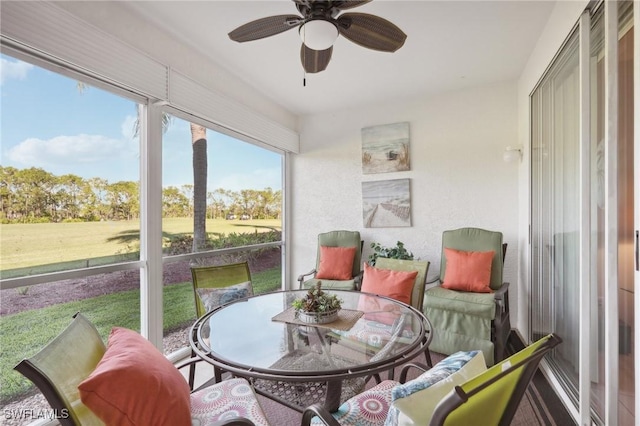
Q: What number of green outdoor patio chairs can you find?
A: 6